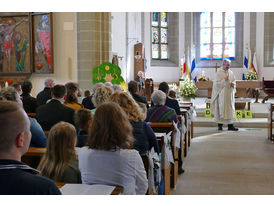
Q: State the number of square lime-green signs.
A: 3